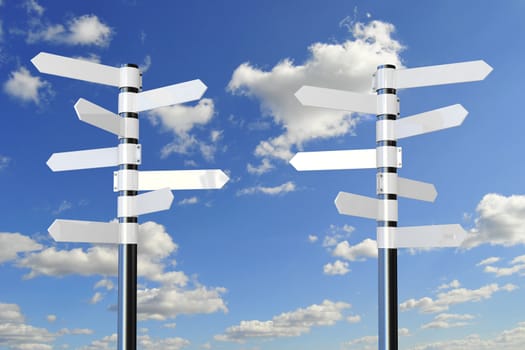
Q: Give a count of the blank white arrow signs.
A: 14